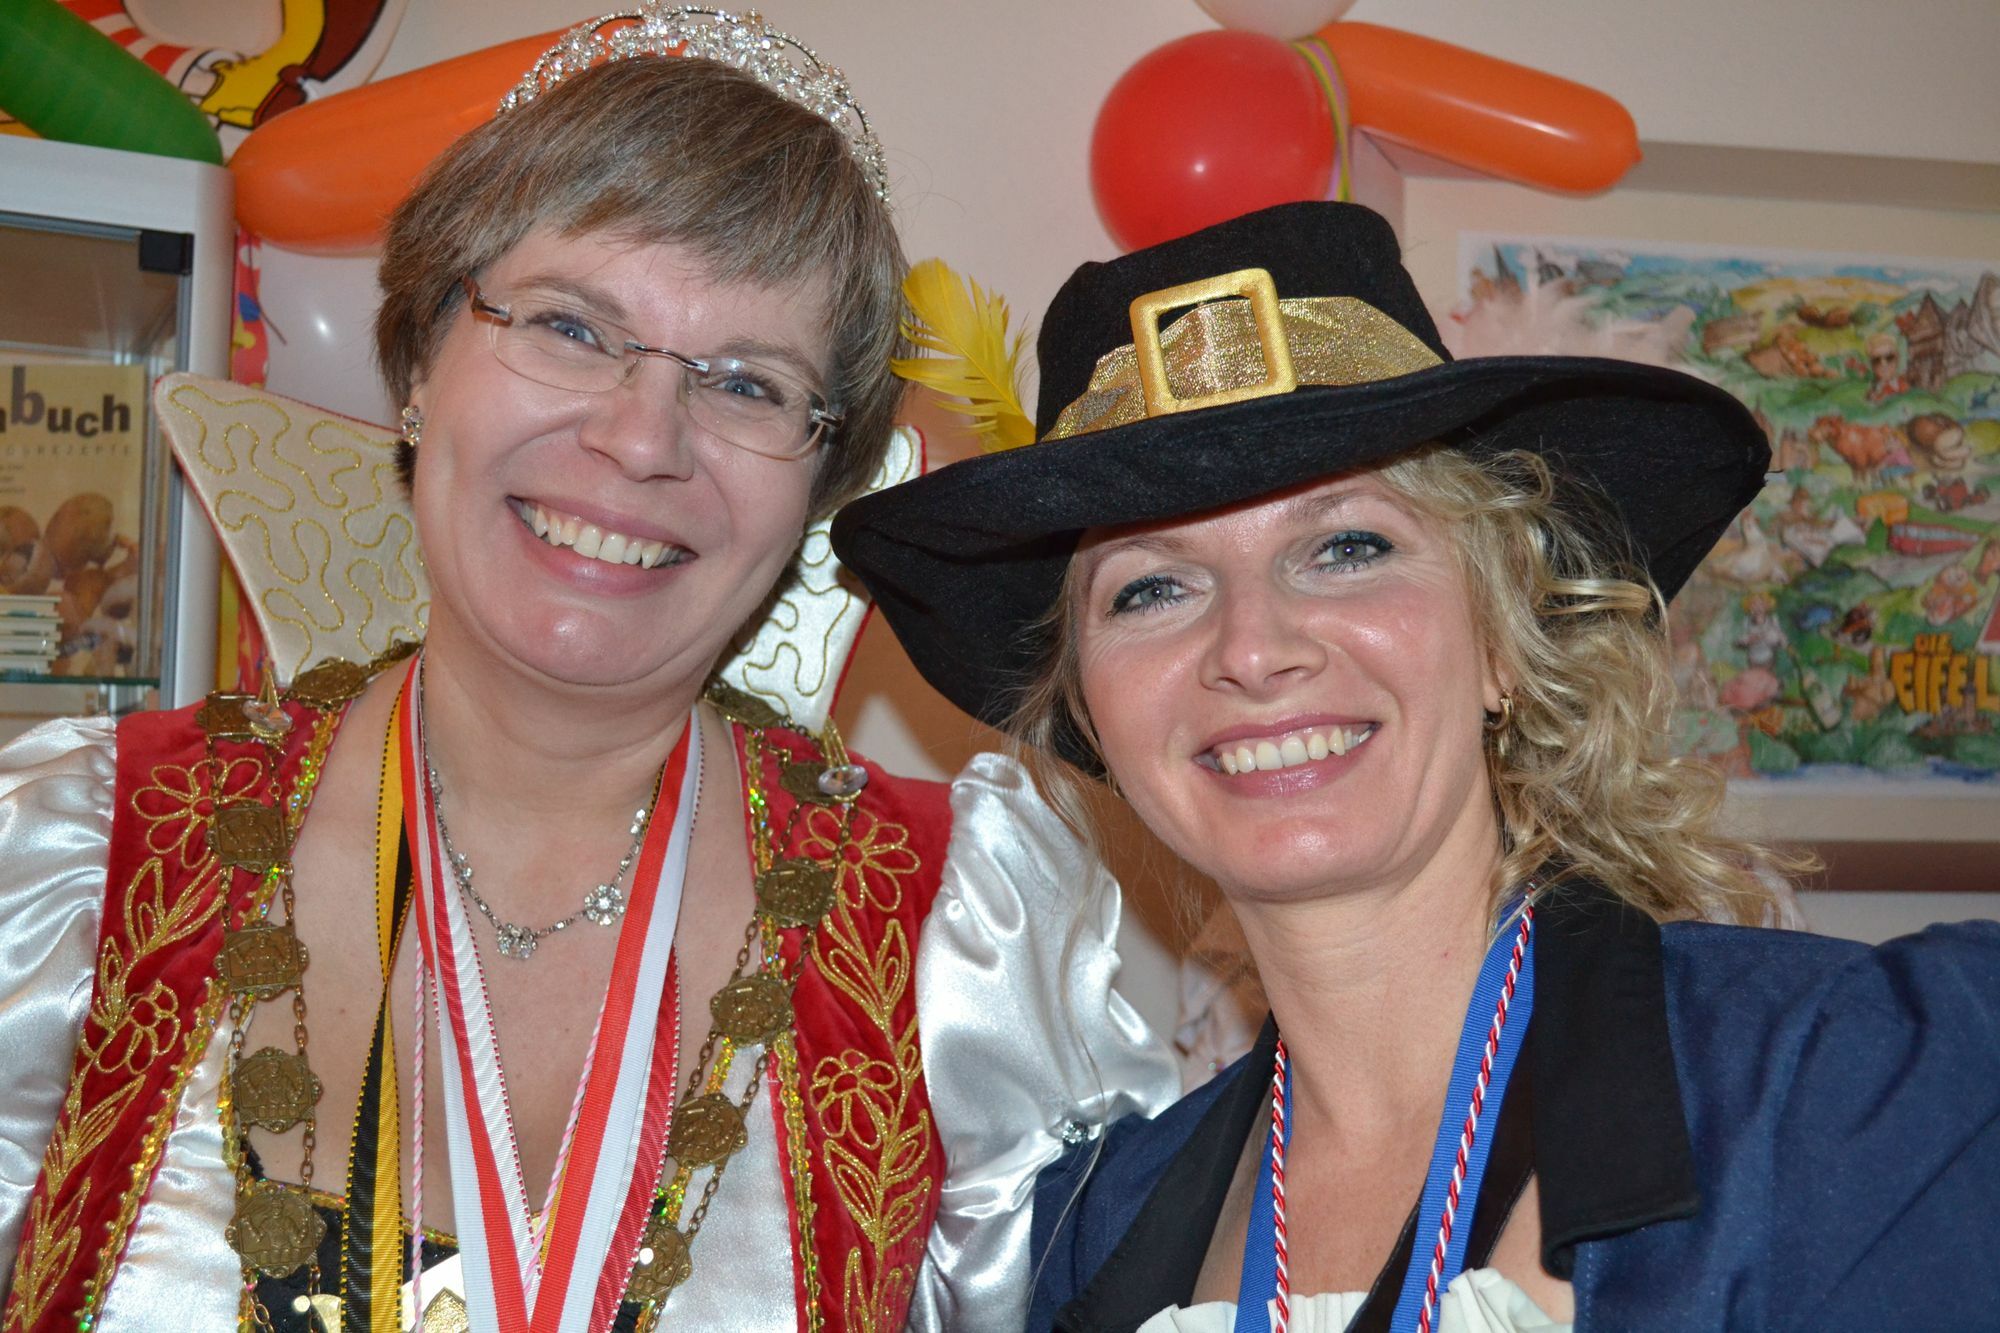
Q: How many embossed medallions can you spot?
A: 12